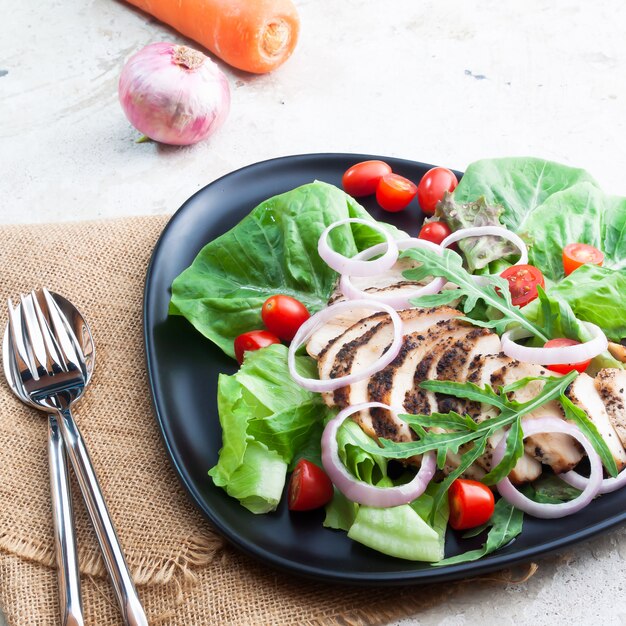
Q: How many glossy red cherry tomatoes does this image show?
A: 11